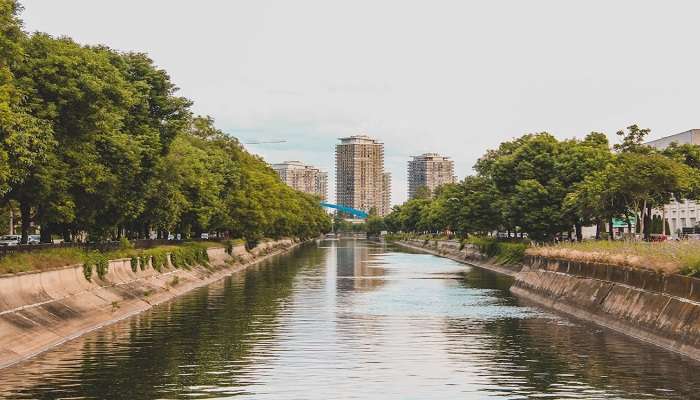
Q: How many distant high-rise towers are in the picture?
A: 3